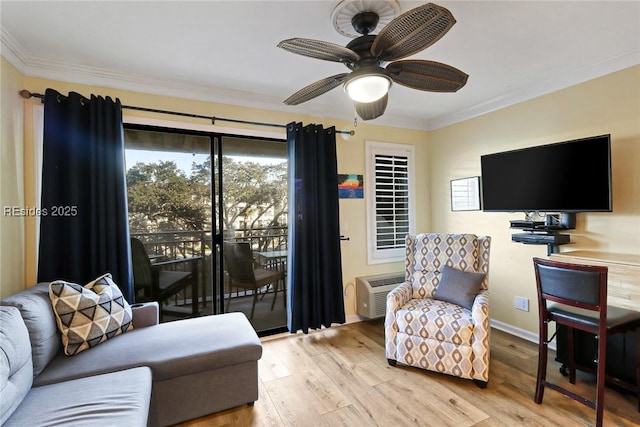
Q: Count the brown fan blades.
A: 5